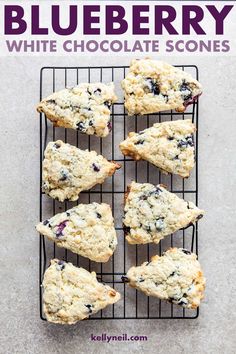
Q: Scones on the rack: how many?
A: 8